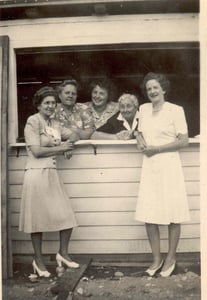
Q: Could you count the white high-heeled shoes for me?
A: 4